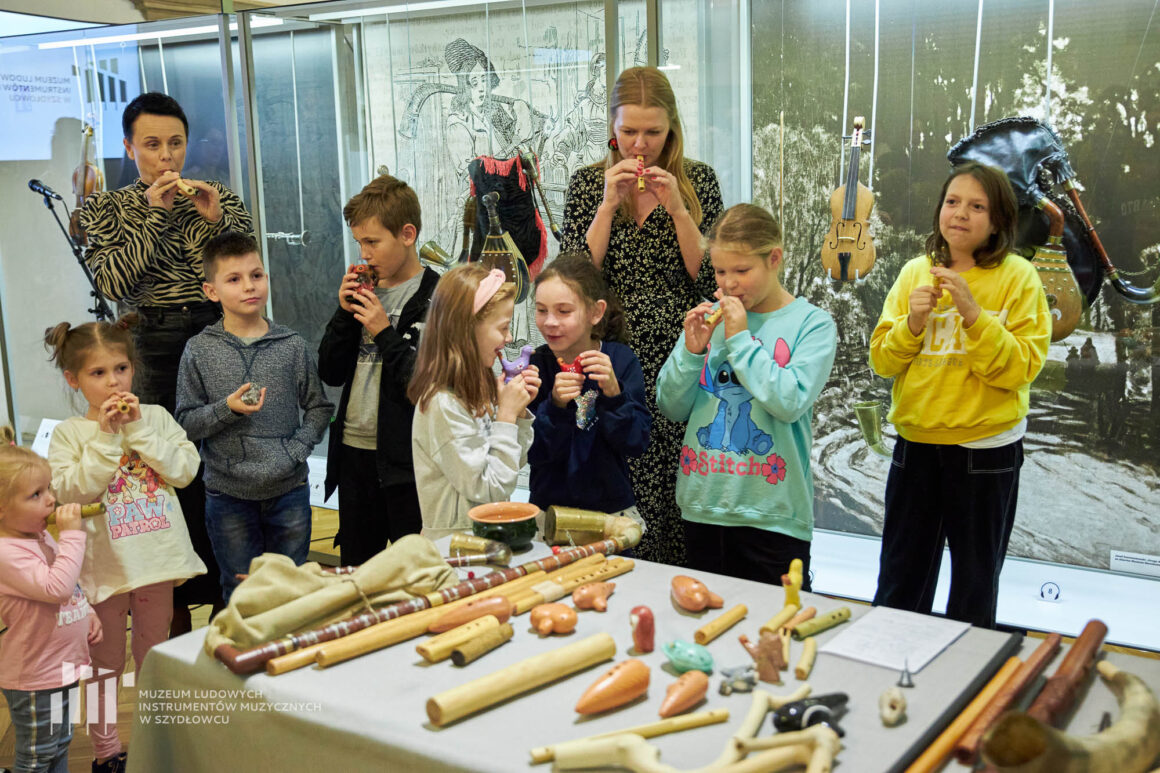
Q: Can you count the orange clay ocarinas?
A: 6